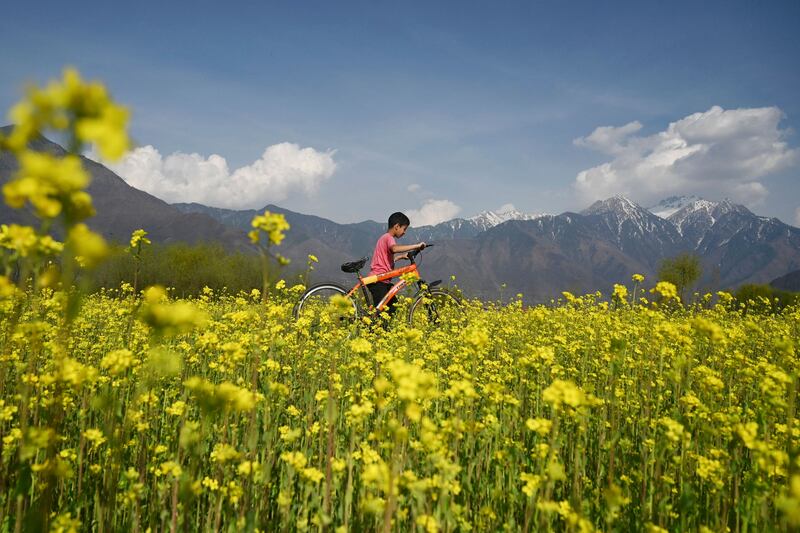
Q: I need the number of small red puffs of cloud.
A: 0